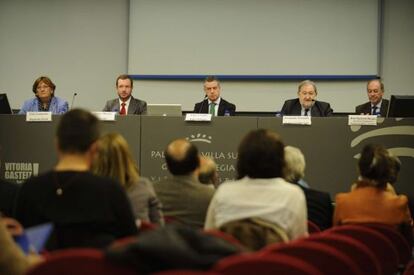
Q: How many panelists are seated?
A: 5